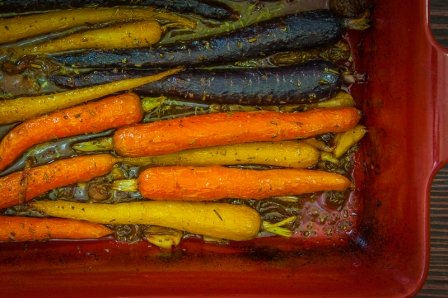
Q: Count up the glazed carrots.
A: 13